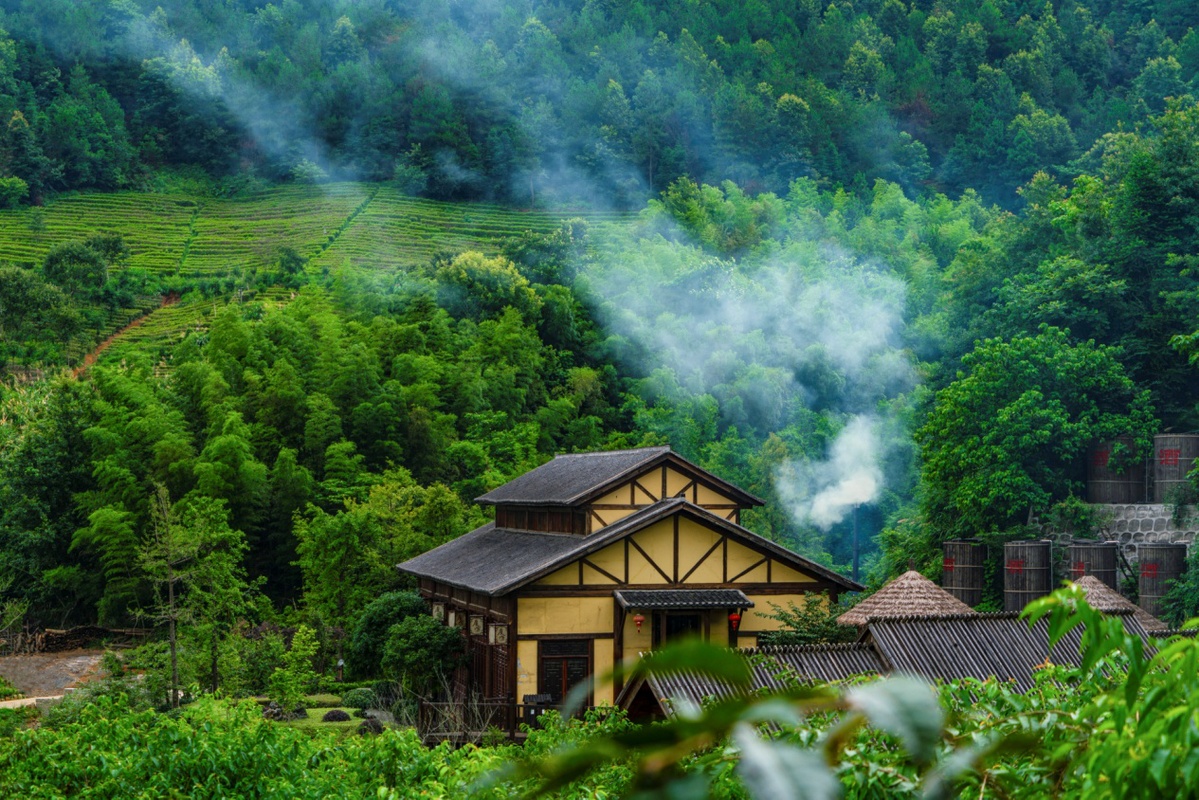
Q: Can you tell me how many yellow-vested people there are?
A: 0